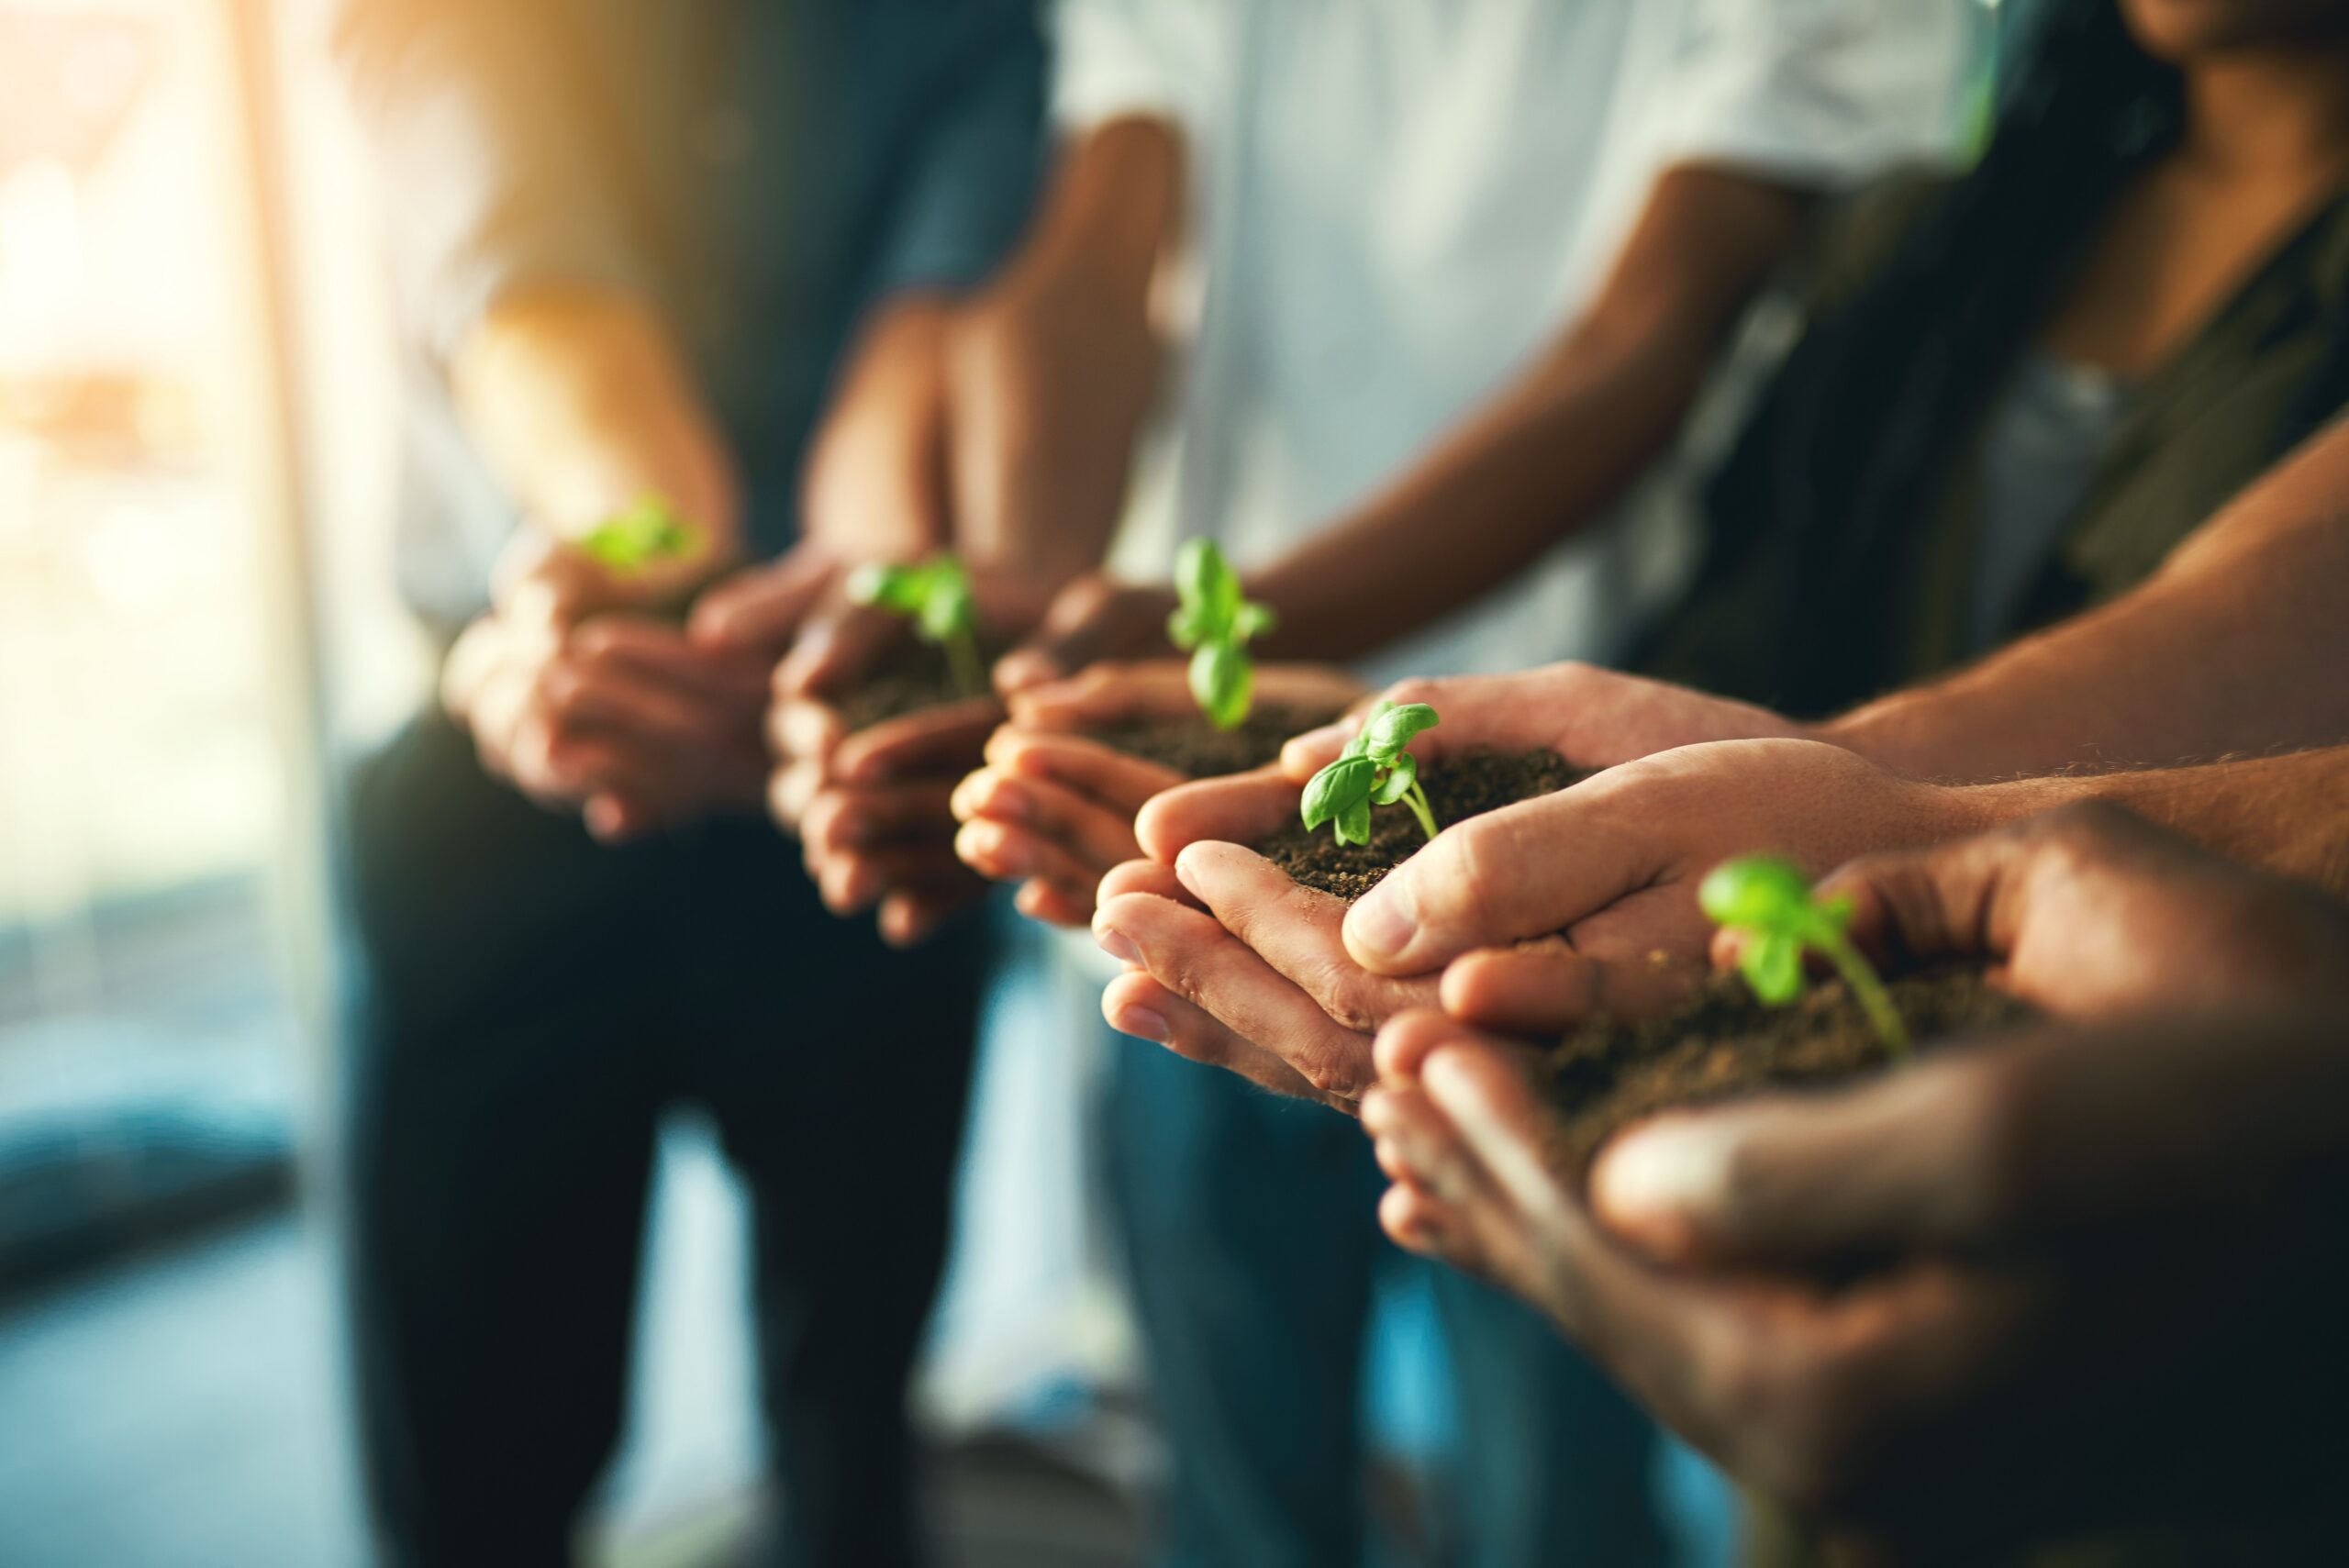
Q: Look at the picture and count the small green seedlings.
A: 5